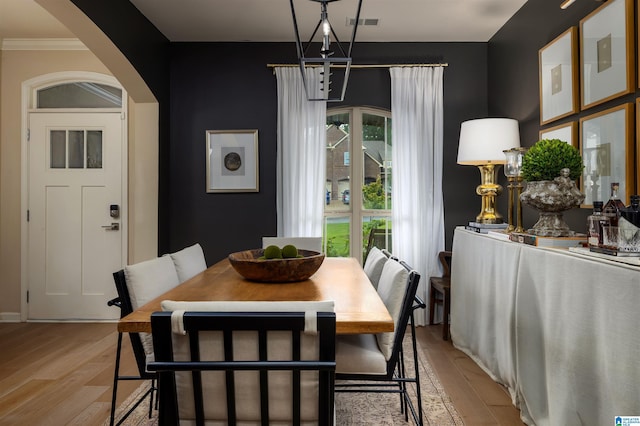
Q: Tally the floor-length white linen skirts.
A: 1